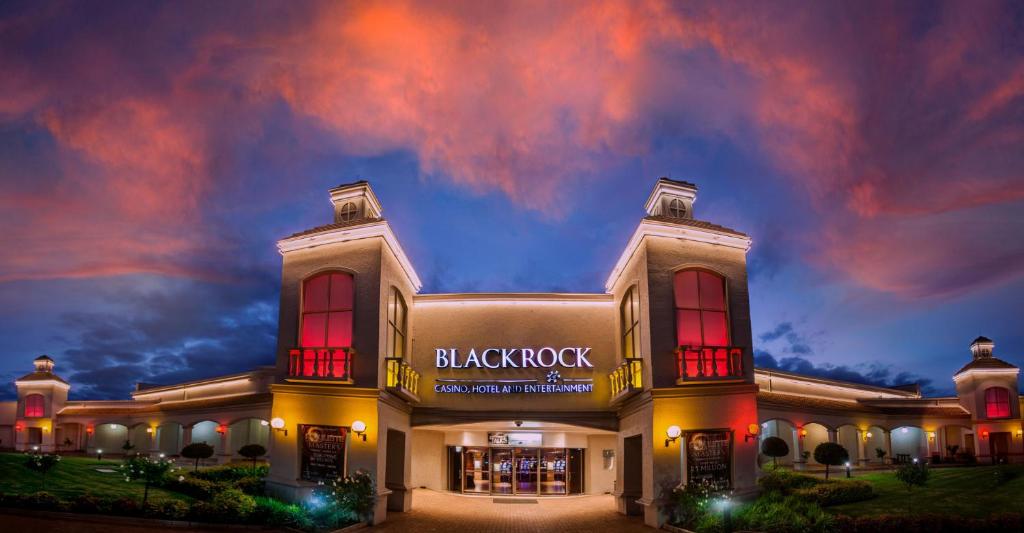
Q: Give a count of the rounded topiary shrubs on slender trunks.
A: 4